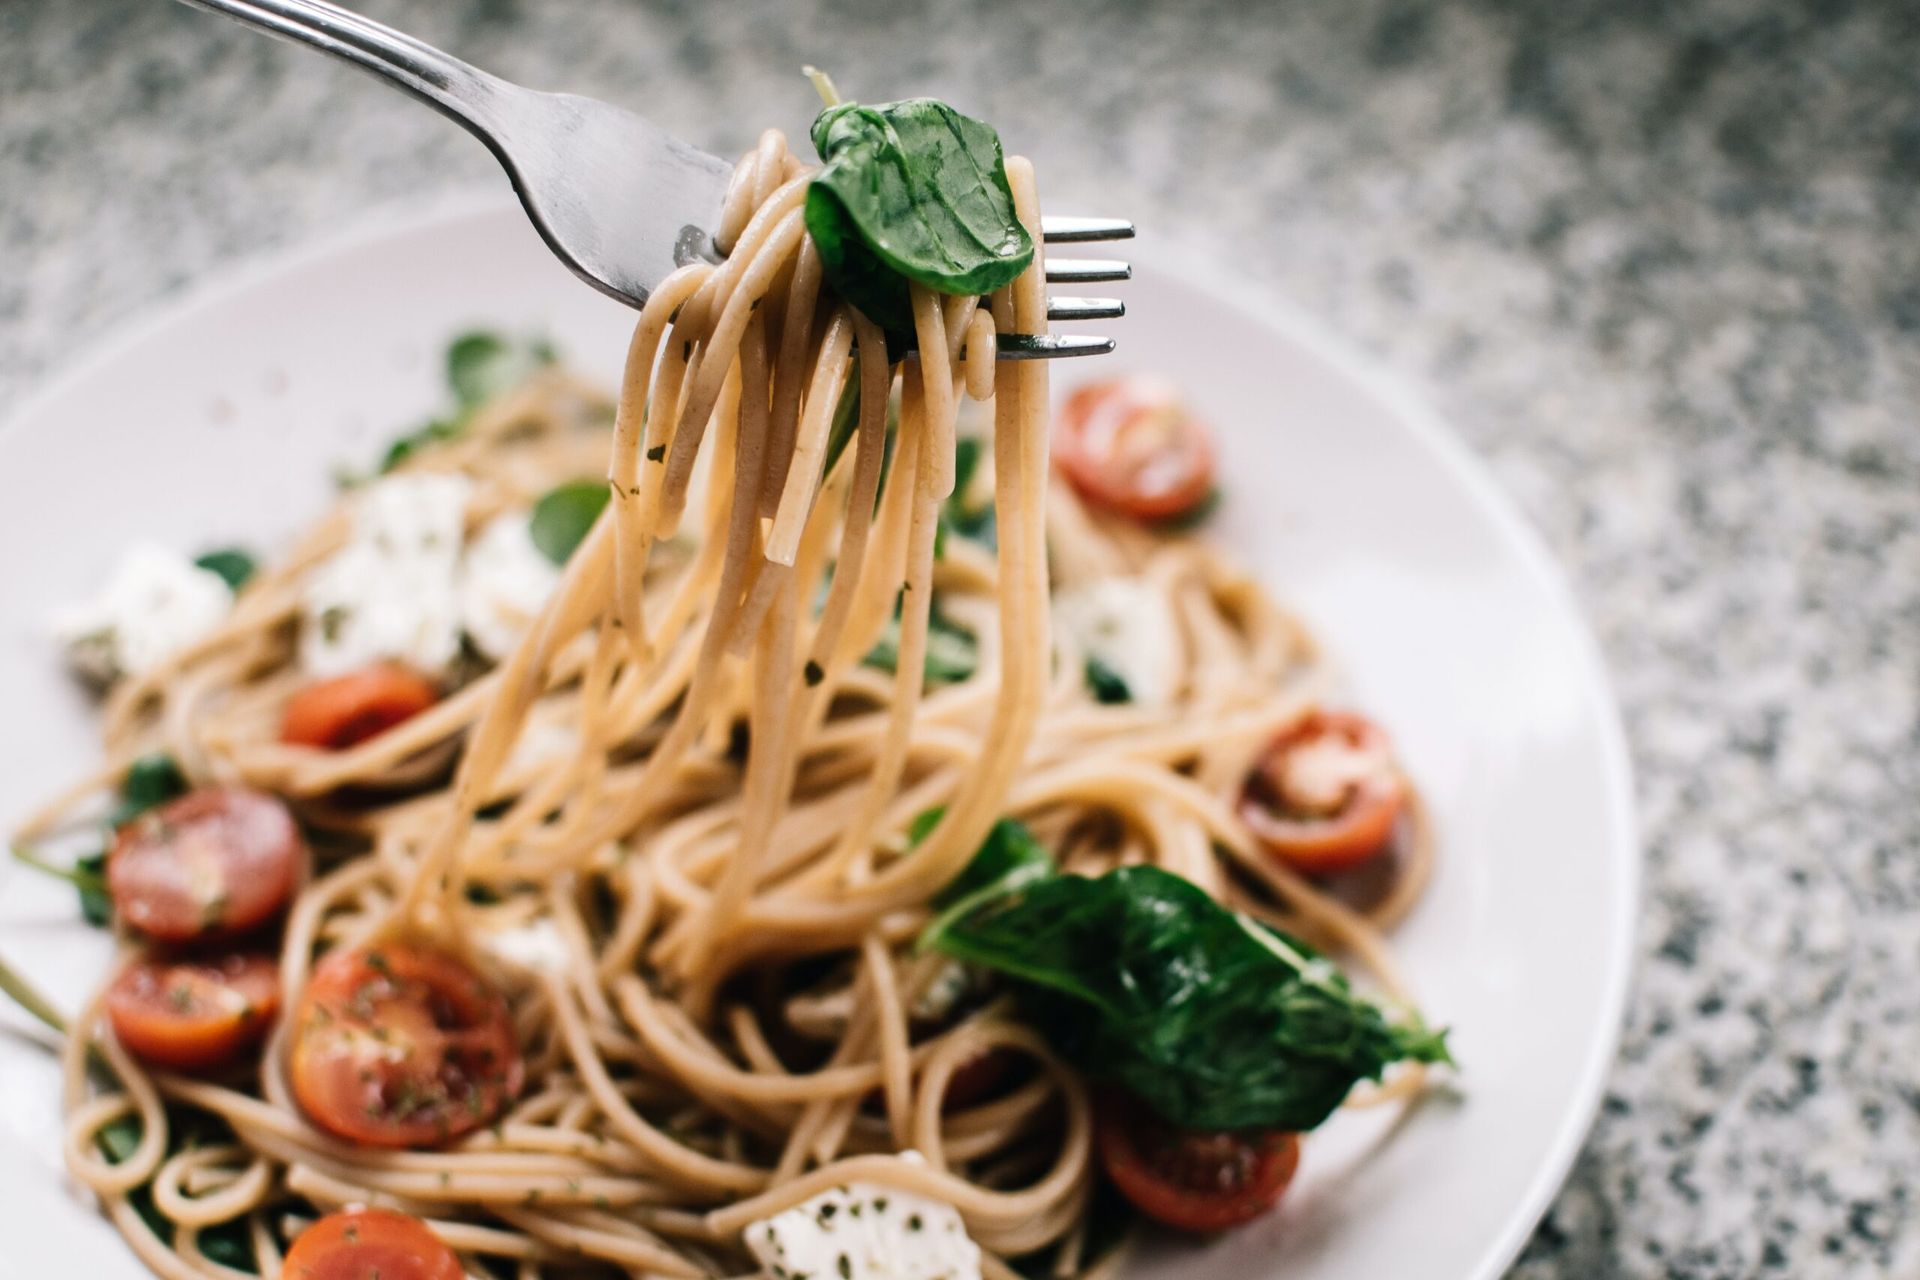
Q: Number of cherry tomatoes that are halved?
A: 8